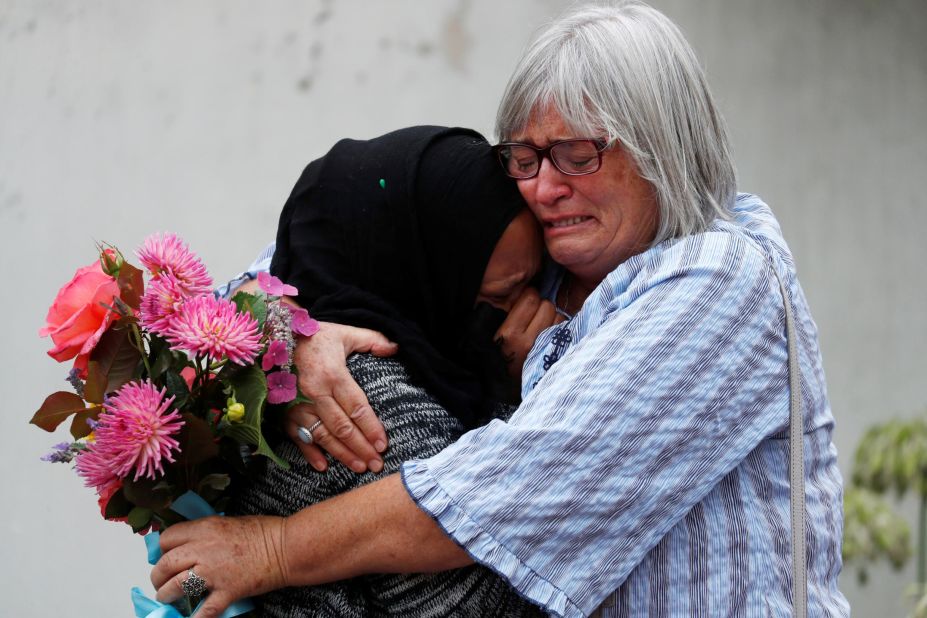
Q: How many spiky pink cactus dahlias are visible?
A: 5